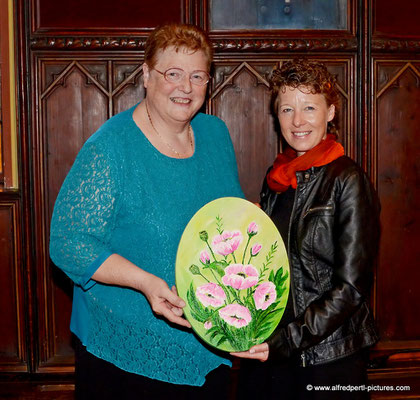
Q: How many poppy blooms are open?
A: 5